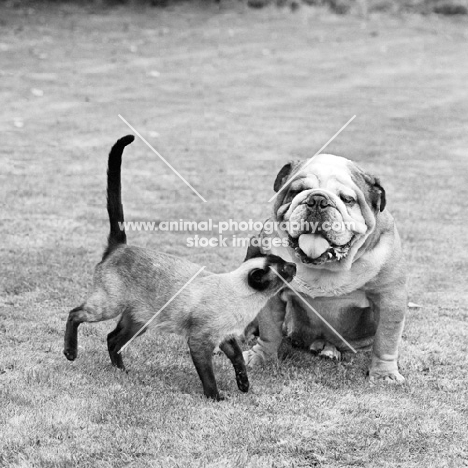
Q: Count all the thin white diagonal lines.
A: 4